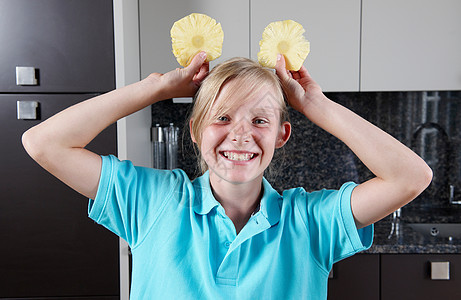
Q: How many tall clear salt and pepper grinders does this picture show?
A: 2